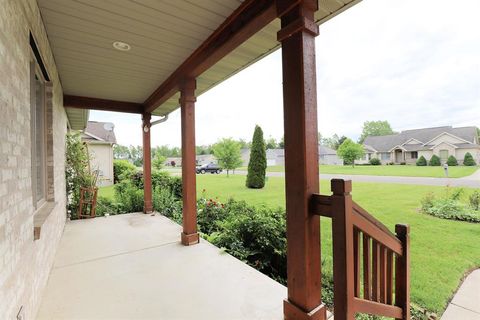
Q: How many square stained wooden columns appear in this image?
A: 3